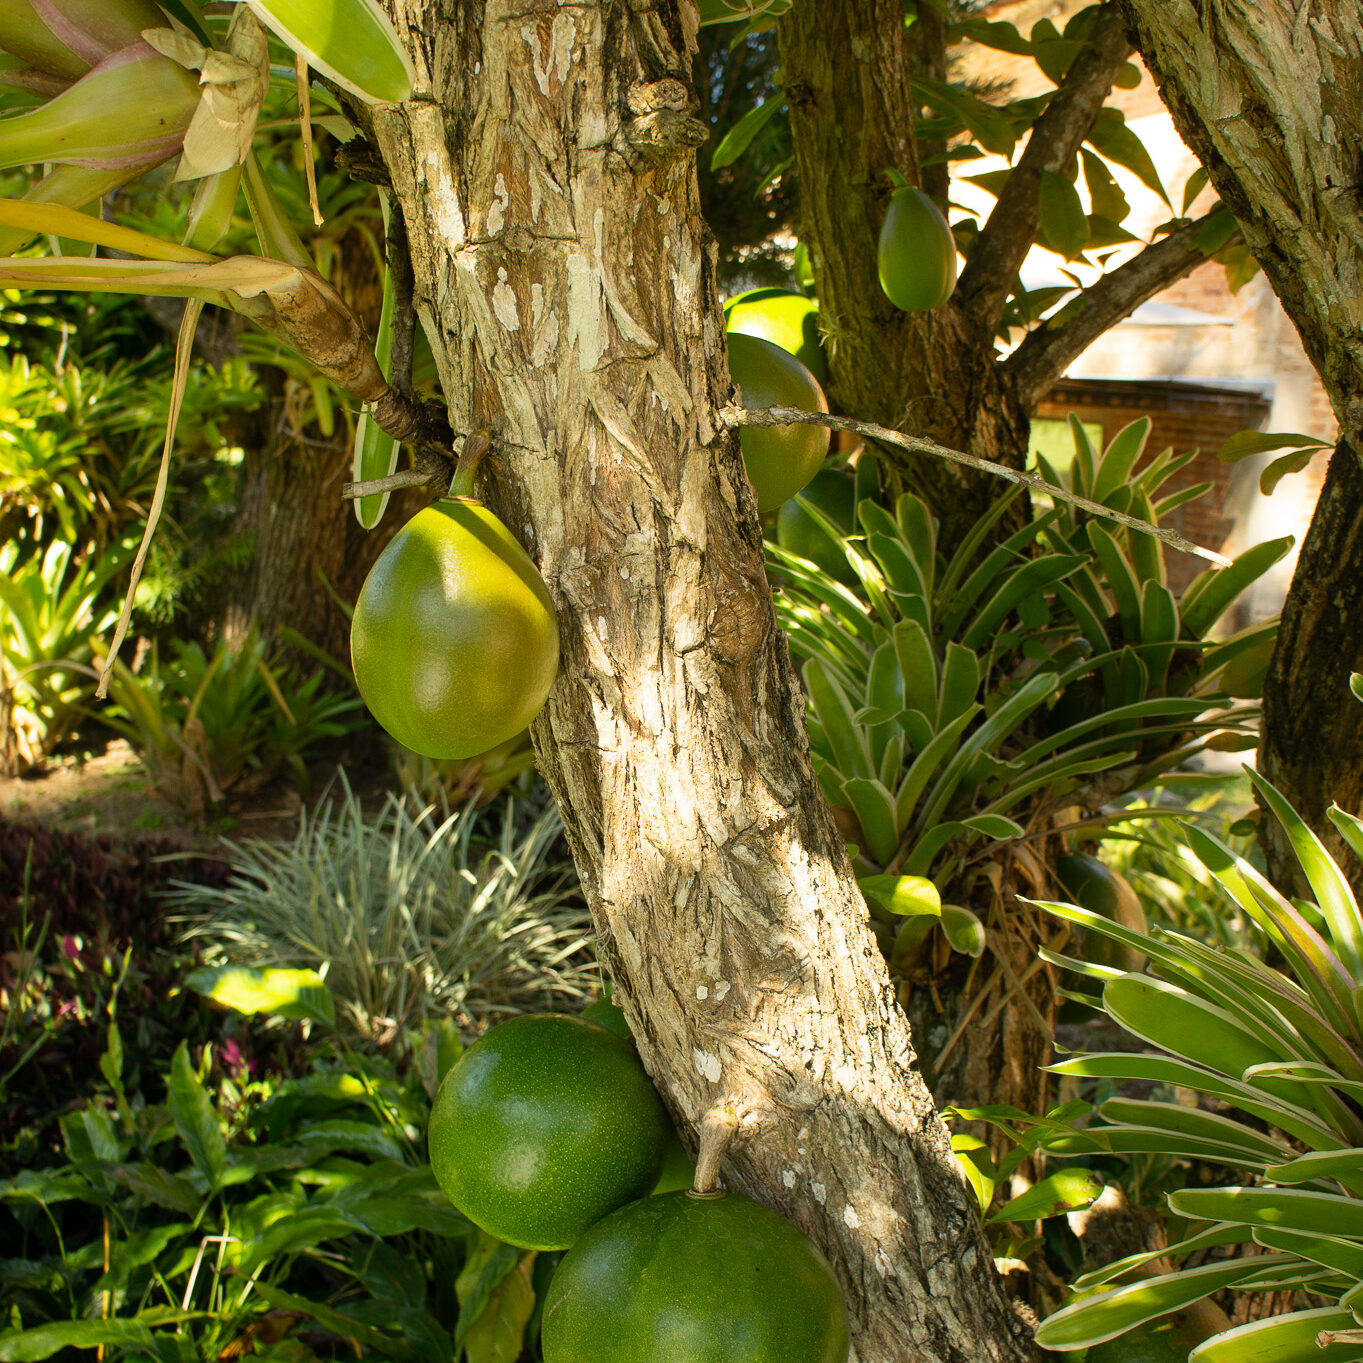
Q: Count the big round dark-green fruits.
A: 2